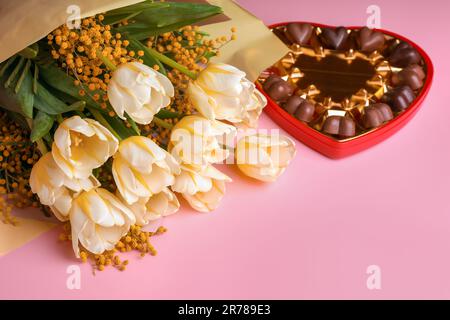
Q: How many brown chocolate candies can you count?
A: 10